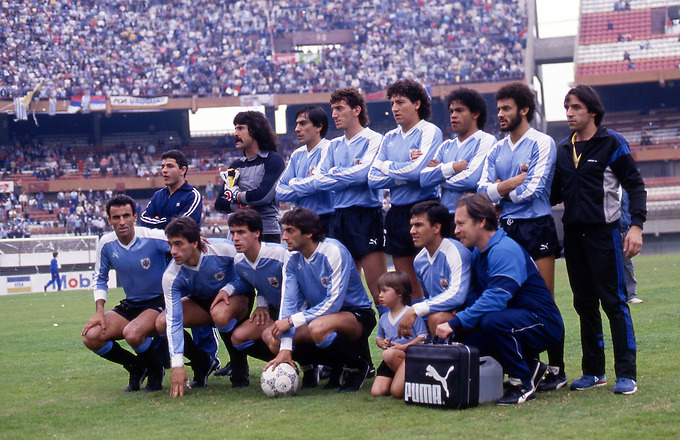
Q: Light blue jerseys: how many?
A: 11